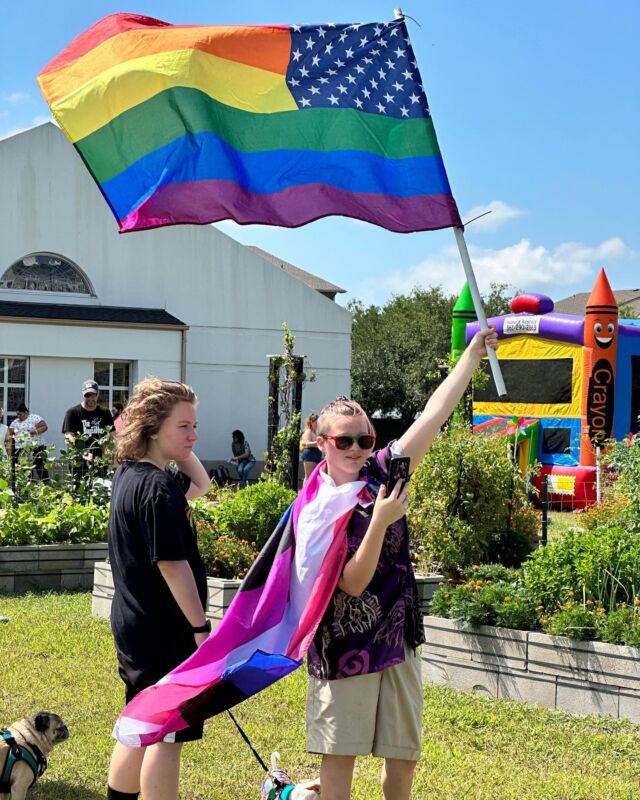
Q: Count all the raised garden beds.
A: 3